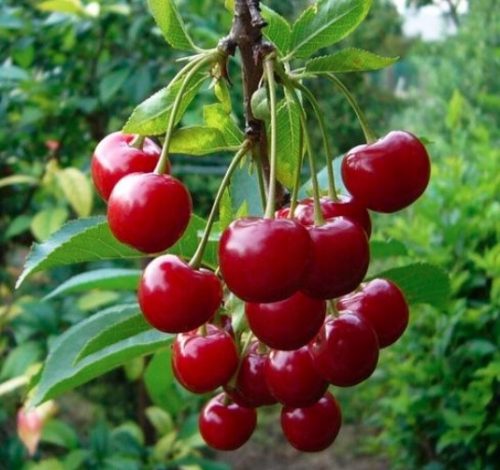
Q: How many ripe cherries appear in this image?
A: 15